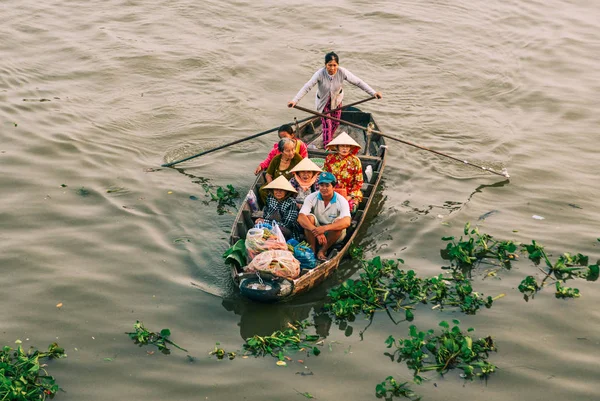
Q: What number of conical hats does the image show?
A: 3